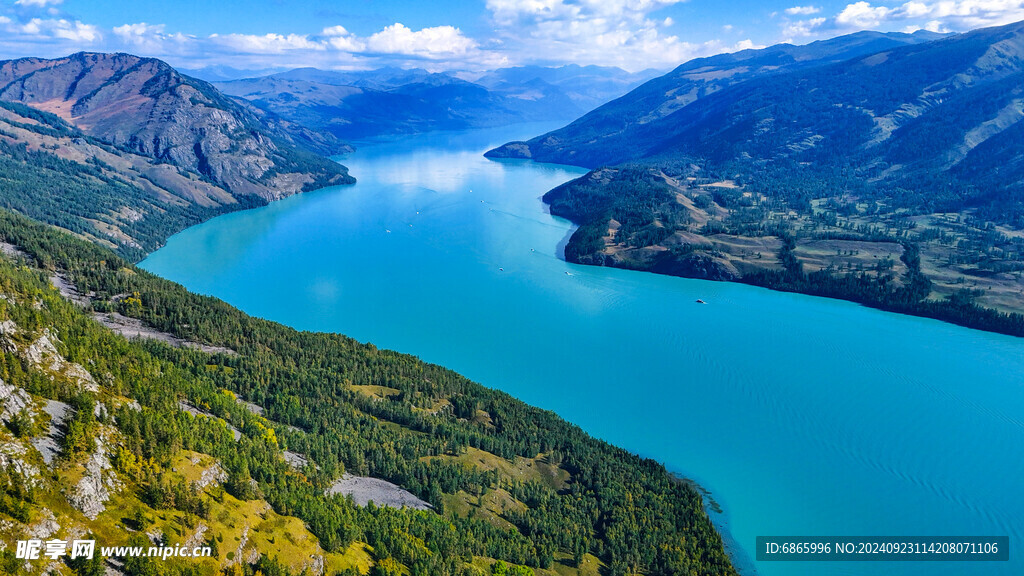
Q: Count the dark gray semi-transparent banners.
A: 1